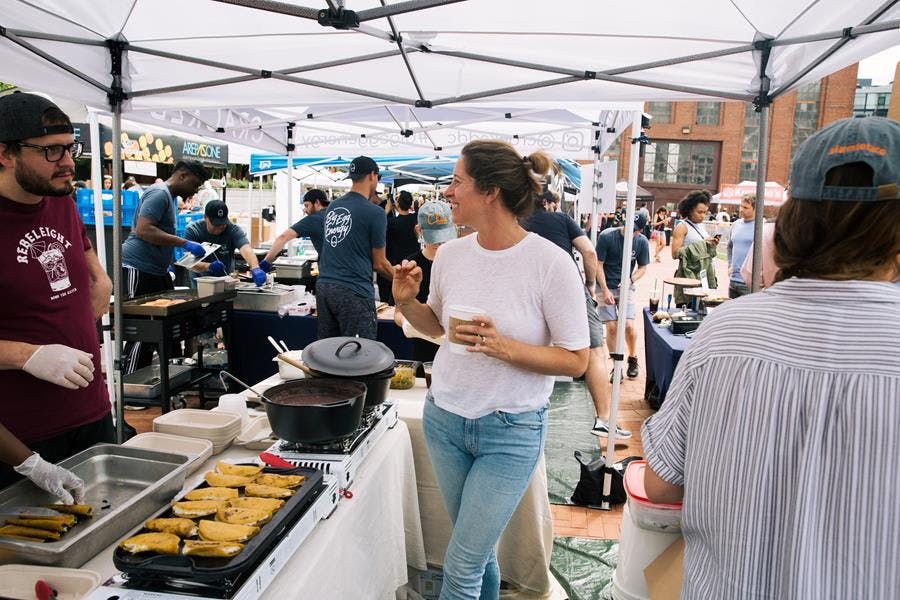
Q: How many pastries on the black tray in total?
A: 12